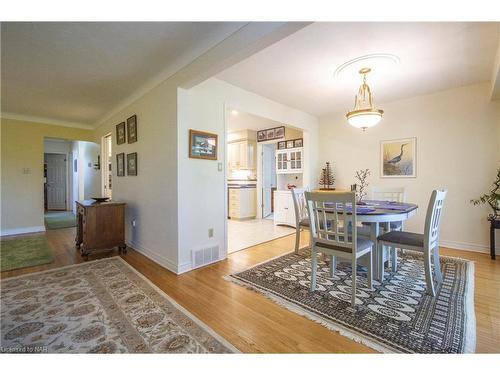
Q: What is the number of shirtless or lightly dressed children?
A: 0